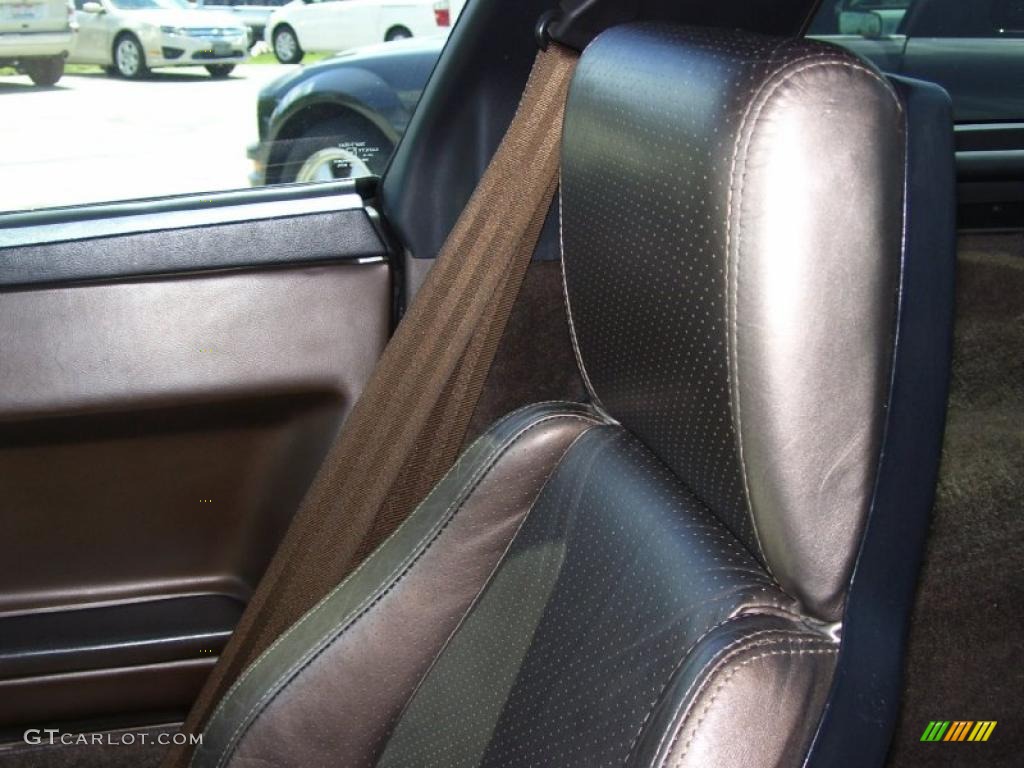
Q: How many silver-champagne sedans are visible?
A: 1